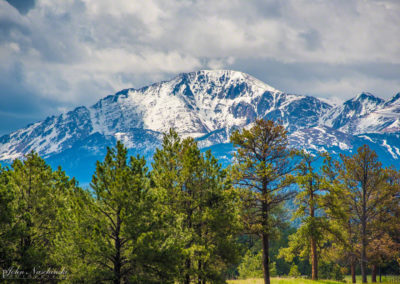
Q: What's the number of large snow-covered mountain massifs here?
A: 1